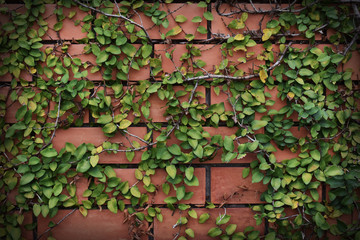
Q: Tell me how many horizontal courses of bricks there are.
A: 6